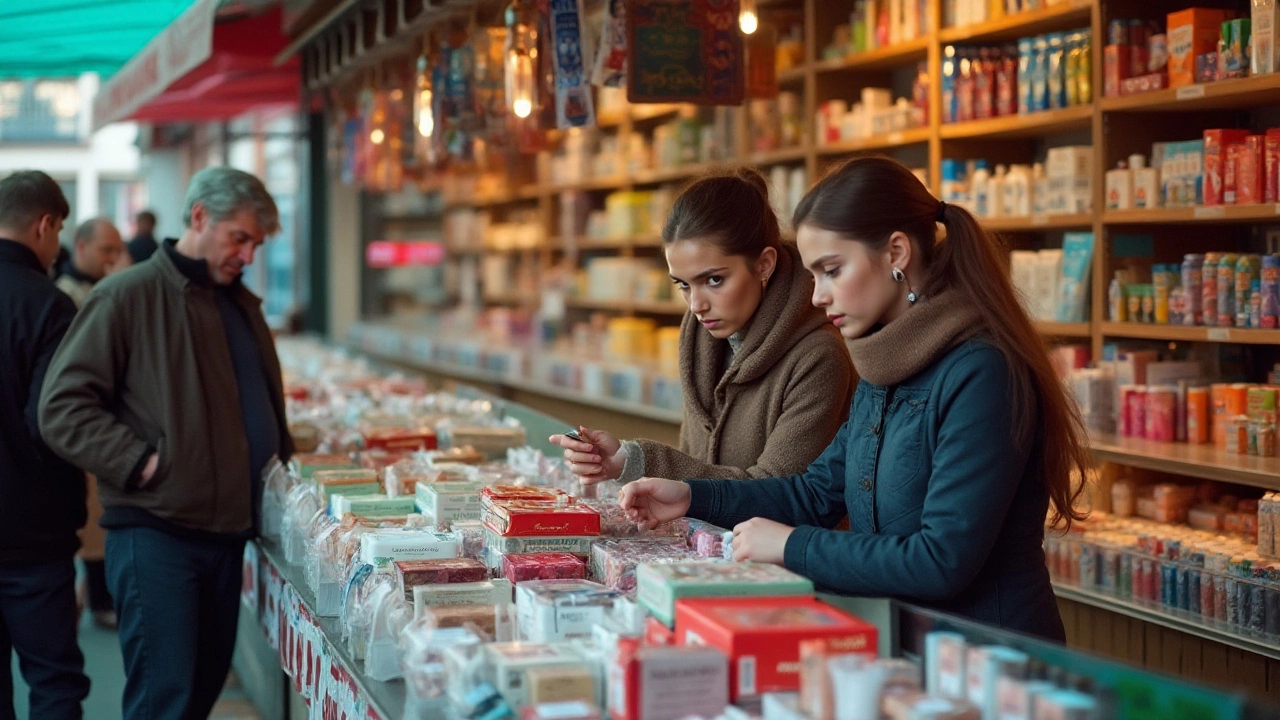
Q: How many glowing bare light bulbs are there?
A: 4